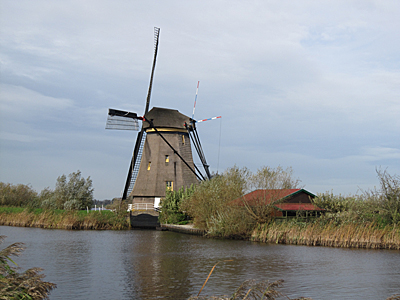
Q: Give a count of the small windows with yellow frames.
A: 4